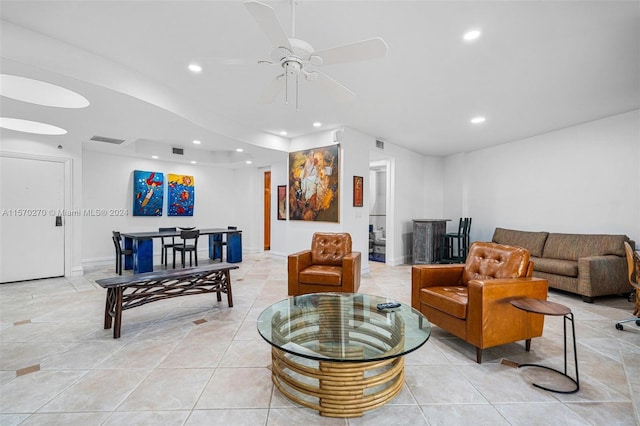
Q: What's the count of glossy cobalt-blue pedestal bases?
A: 4